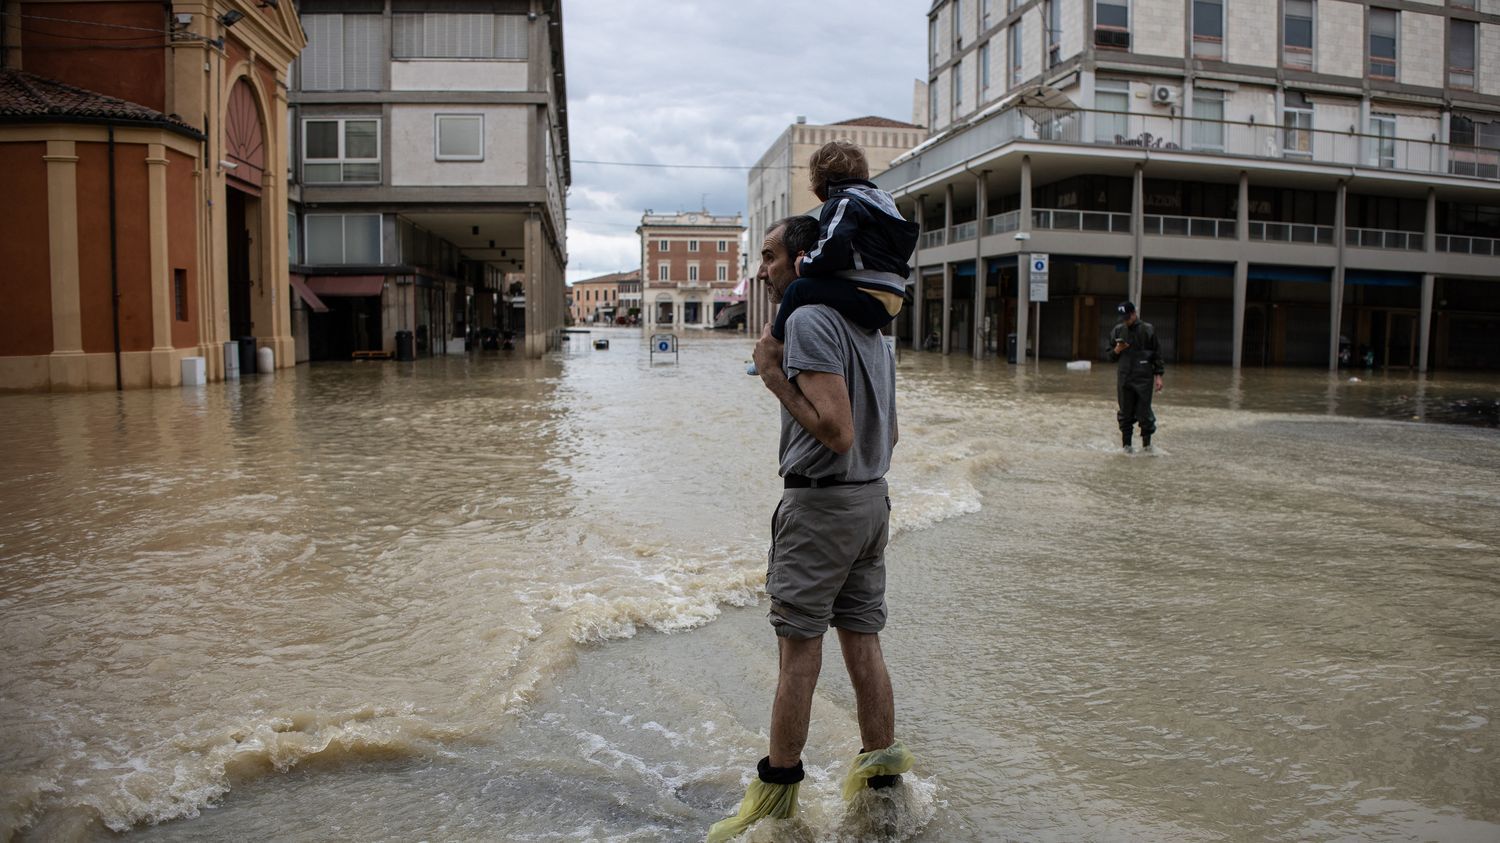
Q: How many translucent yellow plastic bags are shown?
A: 2